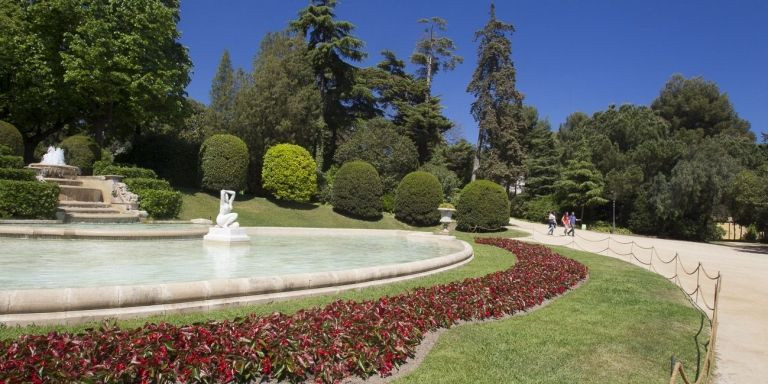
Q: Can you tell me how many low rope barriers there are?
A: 1